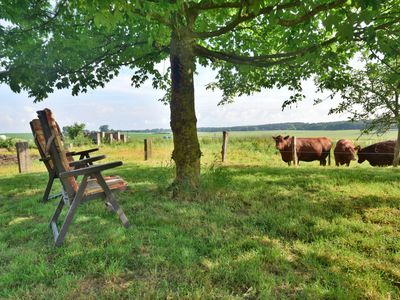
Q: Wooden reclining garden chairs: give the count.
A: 2